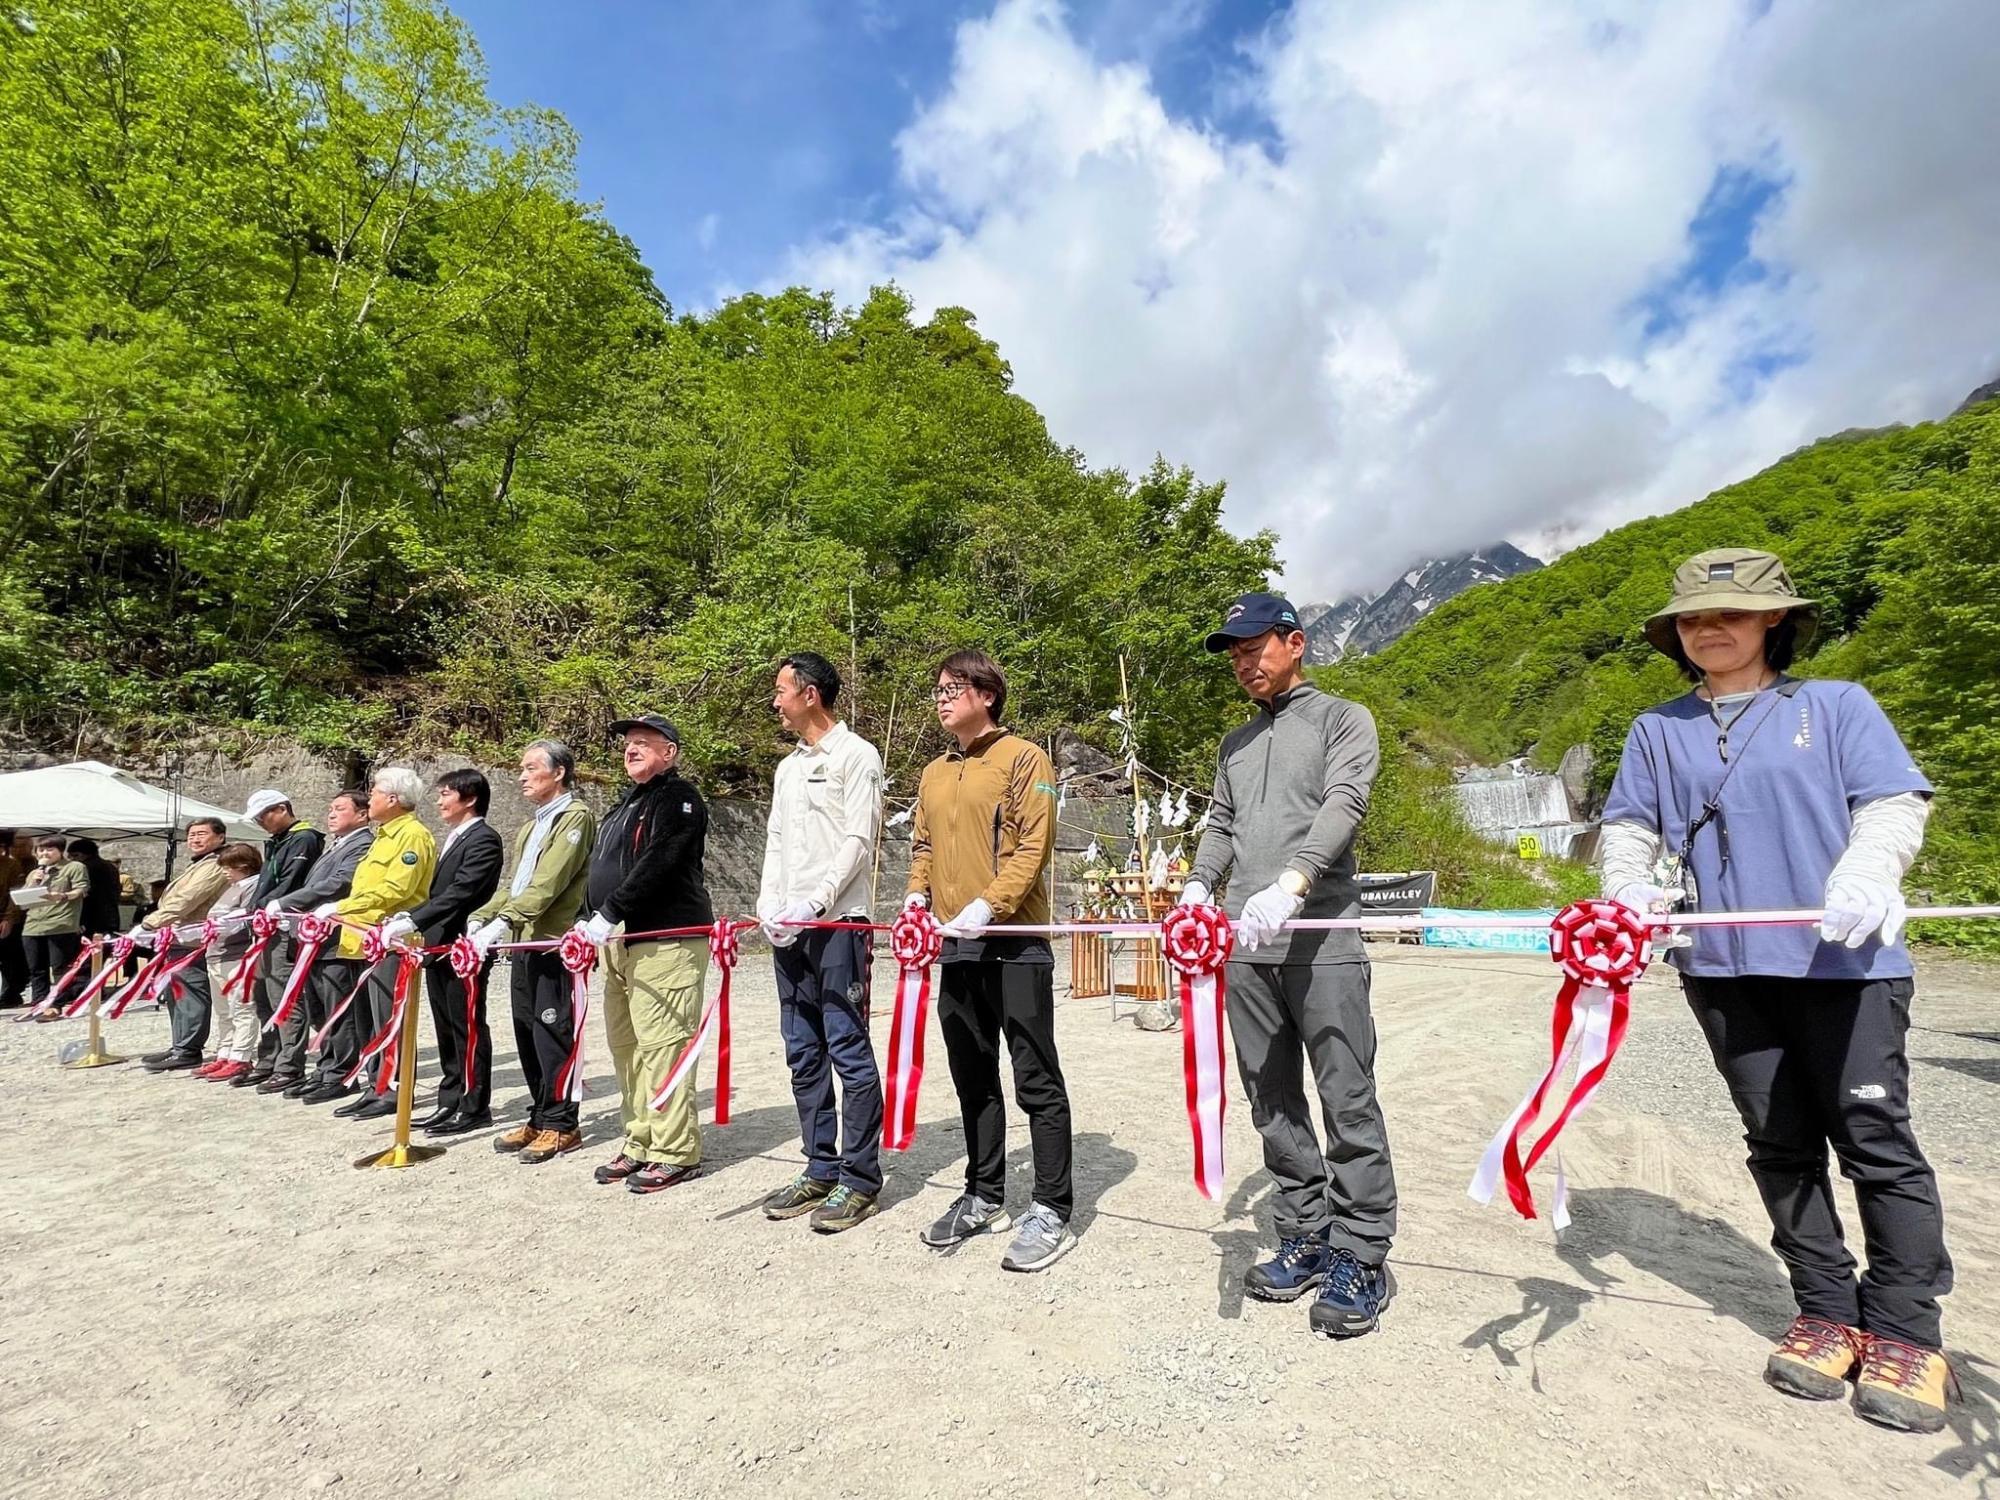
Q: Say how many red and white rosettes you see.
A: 12